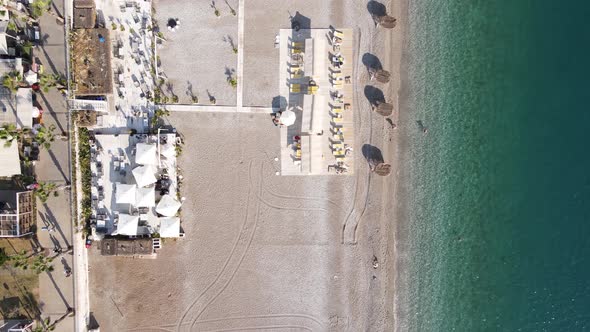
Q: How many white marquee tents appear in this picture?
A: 7